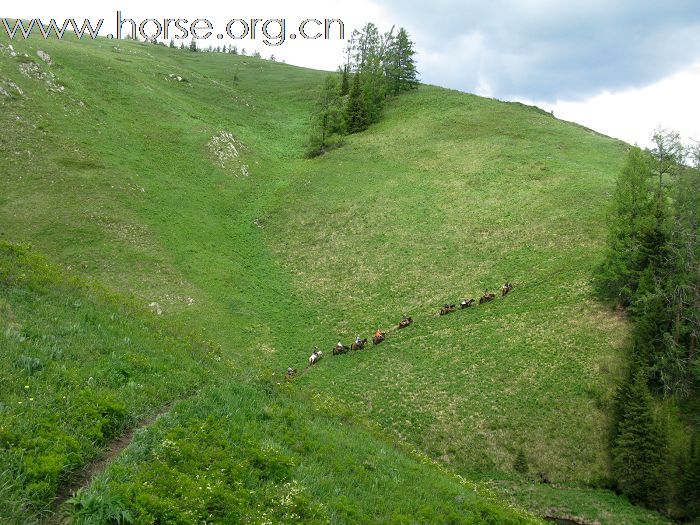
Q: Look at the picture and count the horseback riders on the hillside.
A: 10